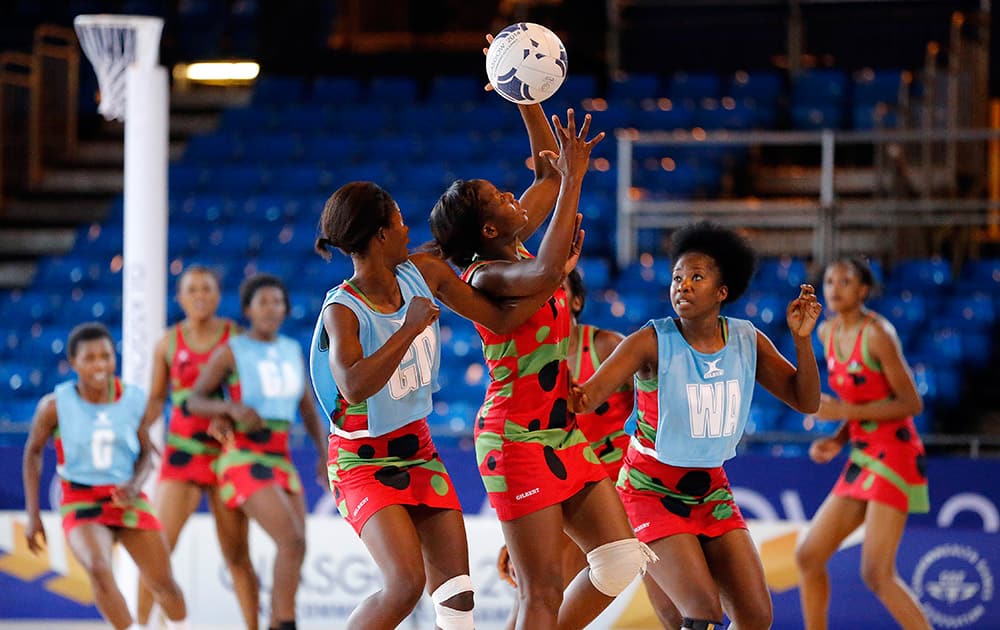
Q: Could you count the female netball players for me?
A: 8